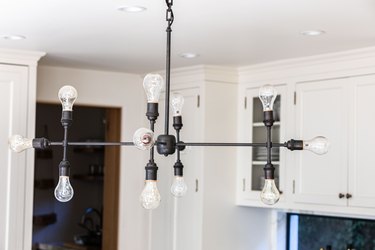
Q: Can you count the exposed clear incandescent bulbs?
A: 11